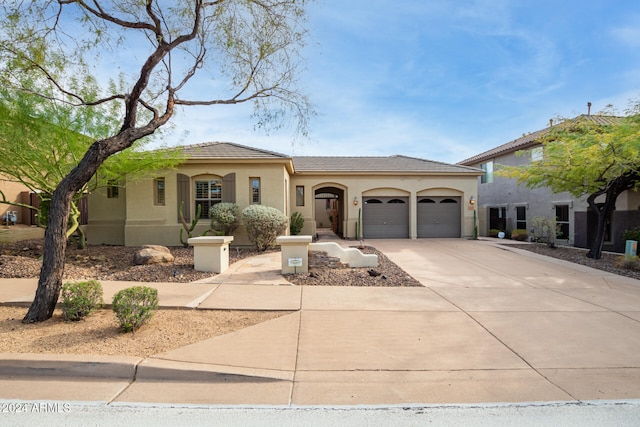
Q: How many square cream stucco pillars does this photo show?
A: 2